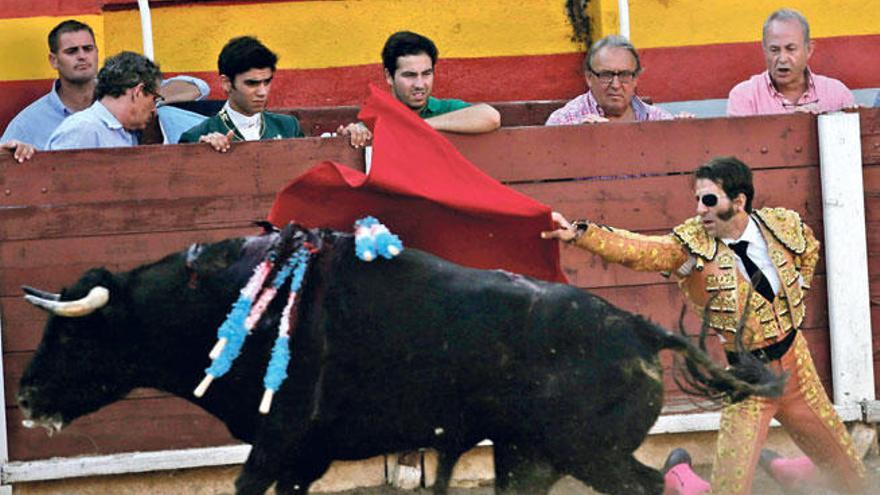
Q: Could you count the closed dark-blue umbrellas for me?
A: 0